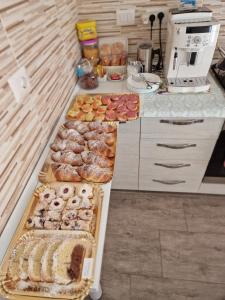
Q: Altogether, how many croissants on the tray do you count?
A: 10